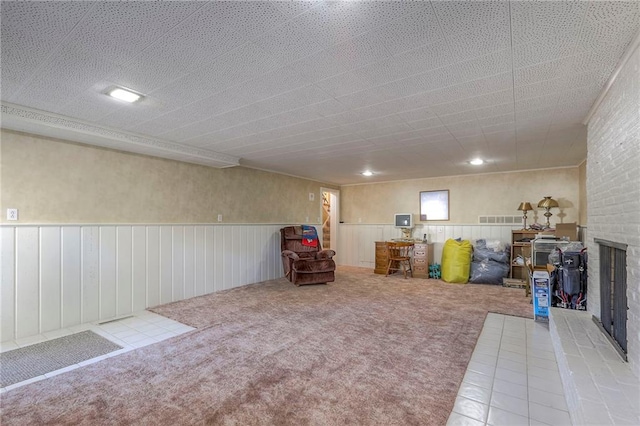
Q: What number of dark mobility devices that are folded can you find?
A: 1